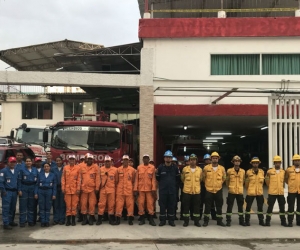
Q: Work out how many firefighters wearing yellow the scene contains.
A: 6